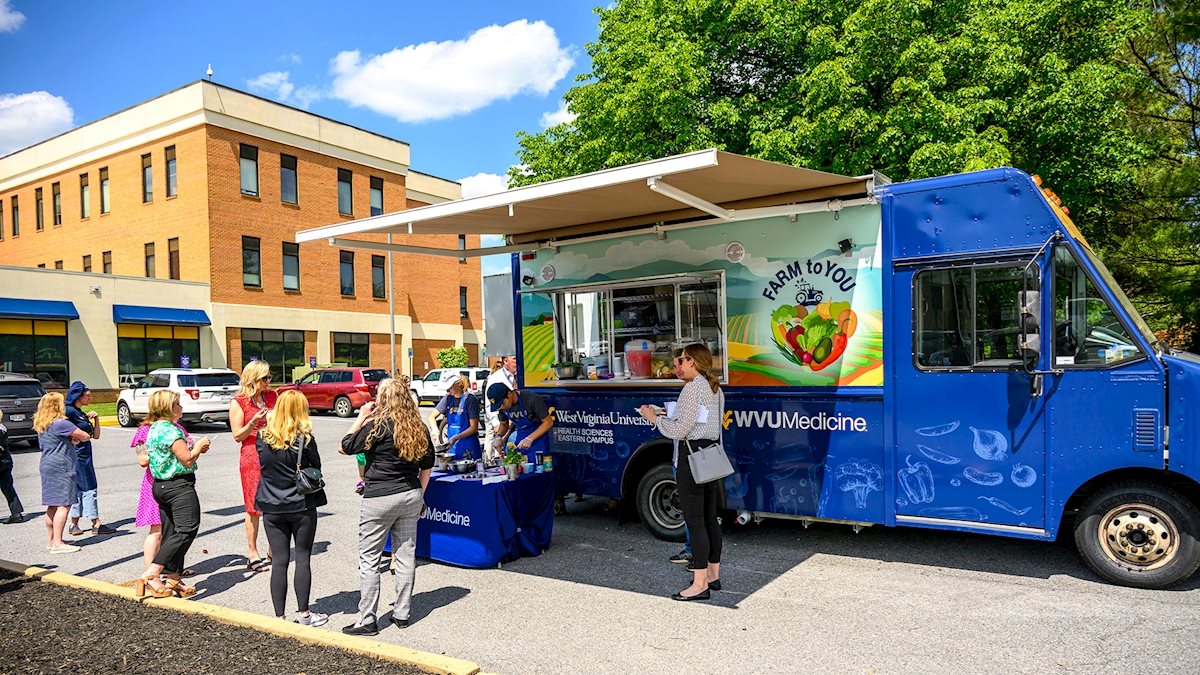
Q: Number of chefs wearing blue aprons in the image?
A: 2